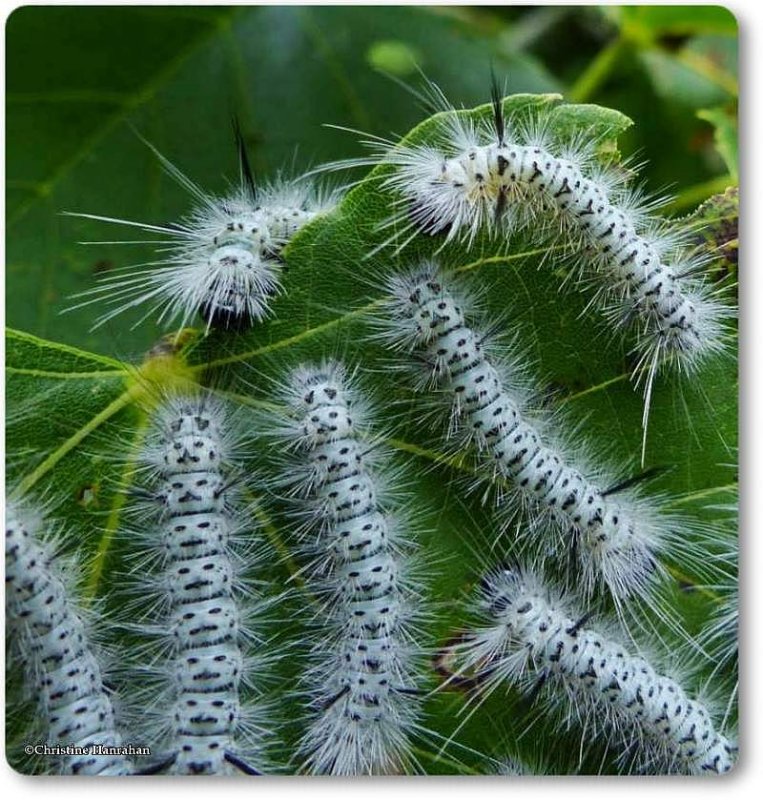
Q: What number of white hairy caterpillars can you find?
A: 7